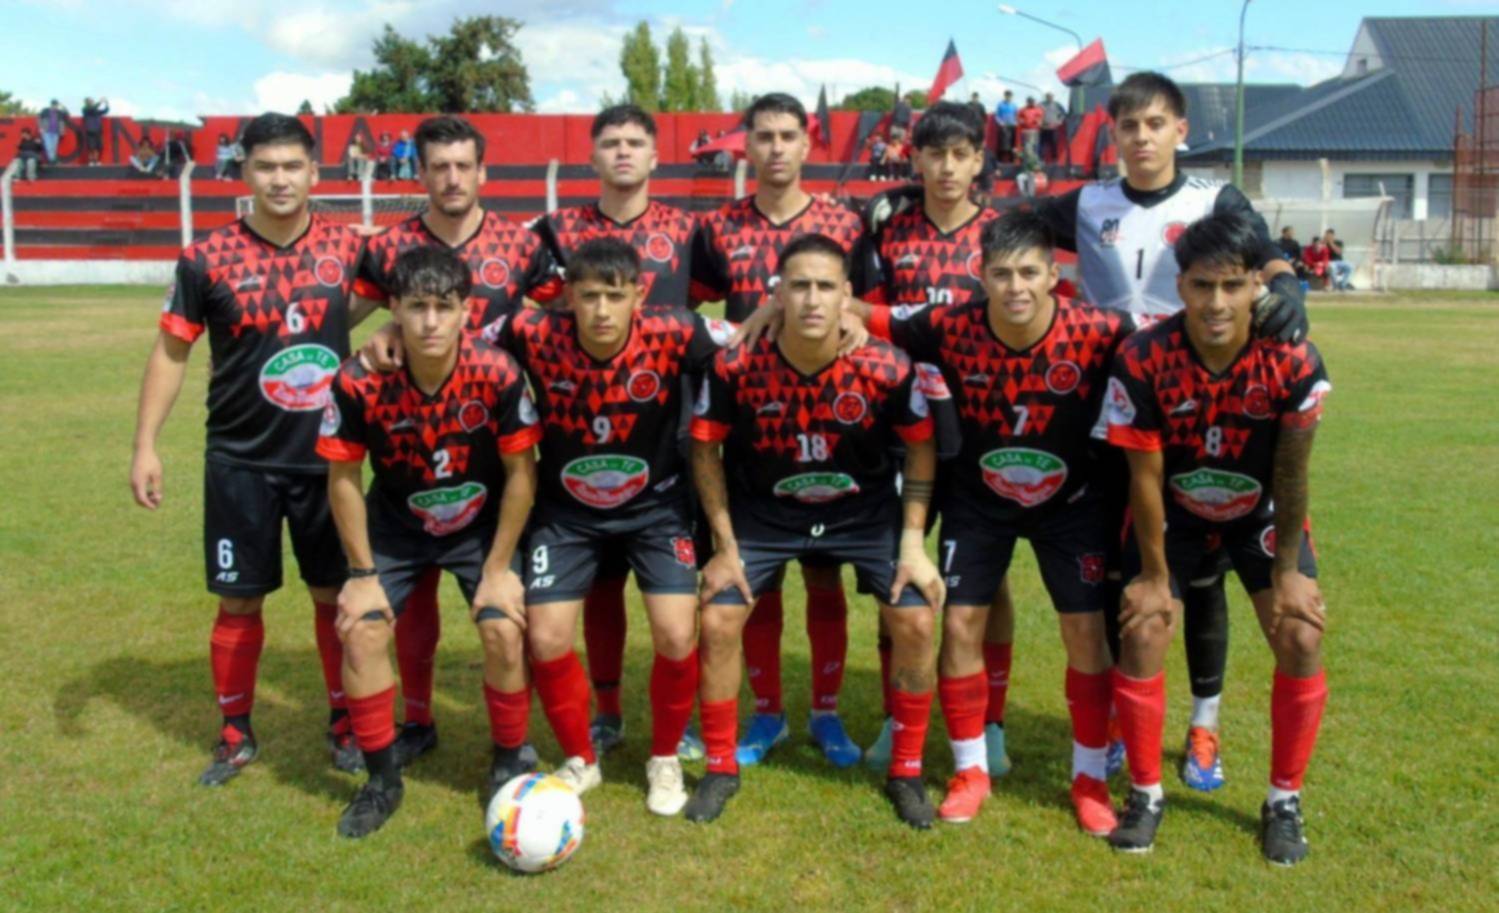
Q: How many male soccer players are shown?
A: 11